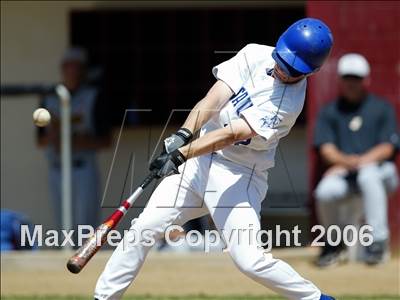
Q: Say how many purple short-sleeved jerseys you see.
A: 0